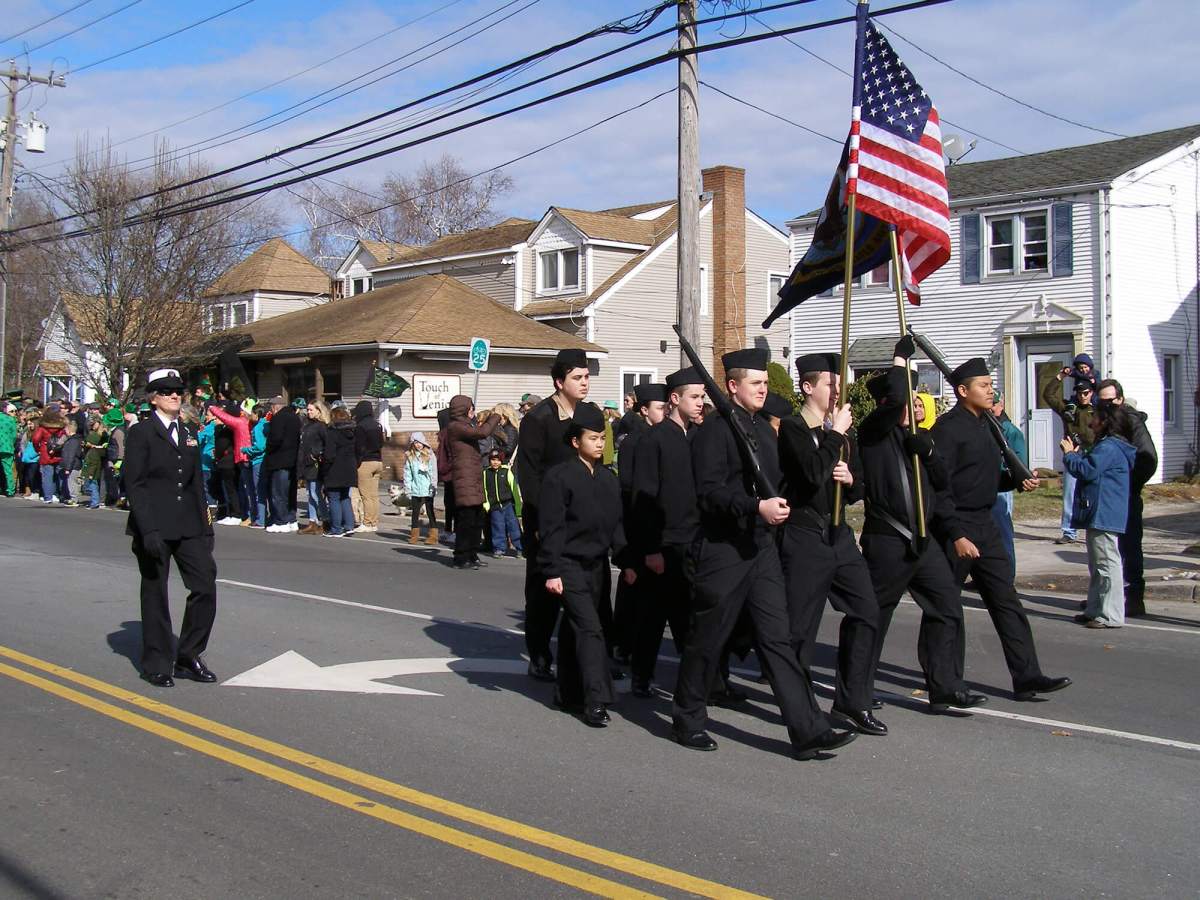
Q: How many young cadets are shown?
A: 9